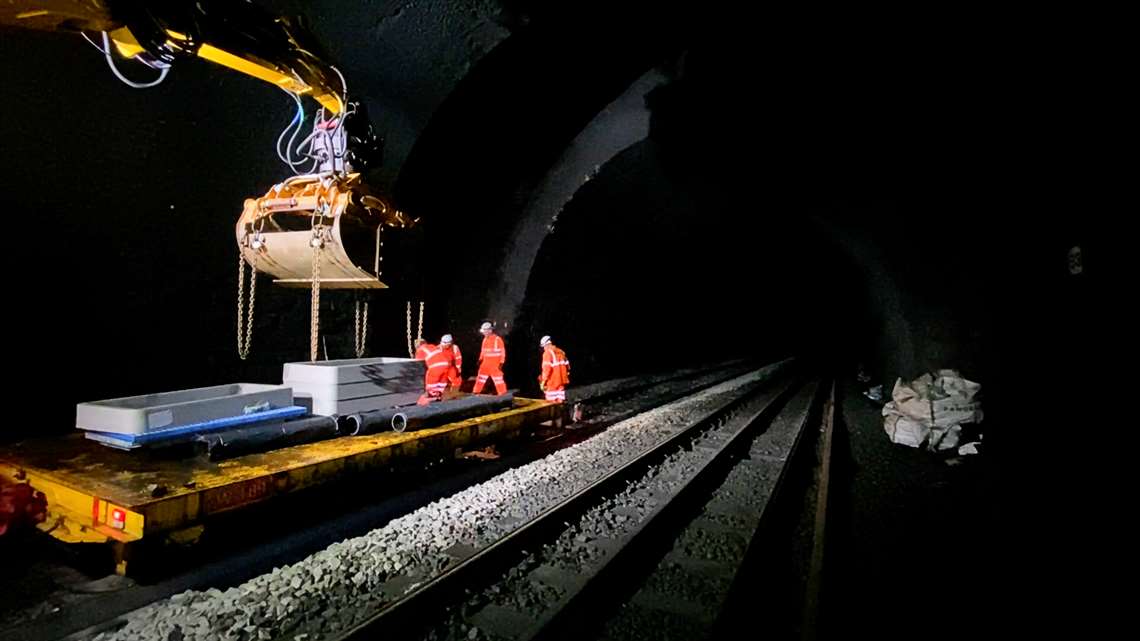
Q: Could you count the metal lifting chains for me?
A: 4